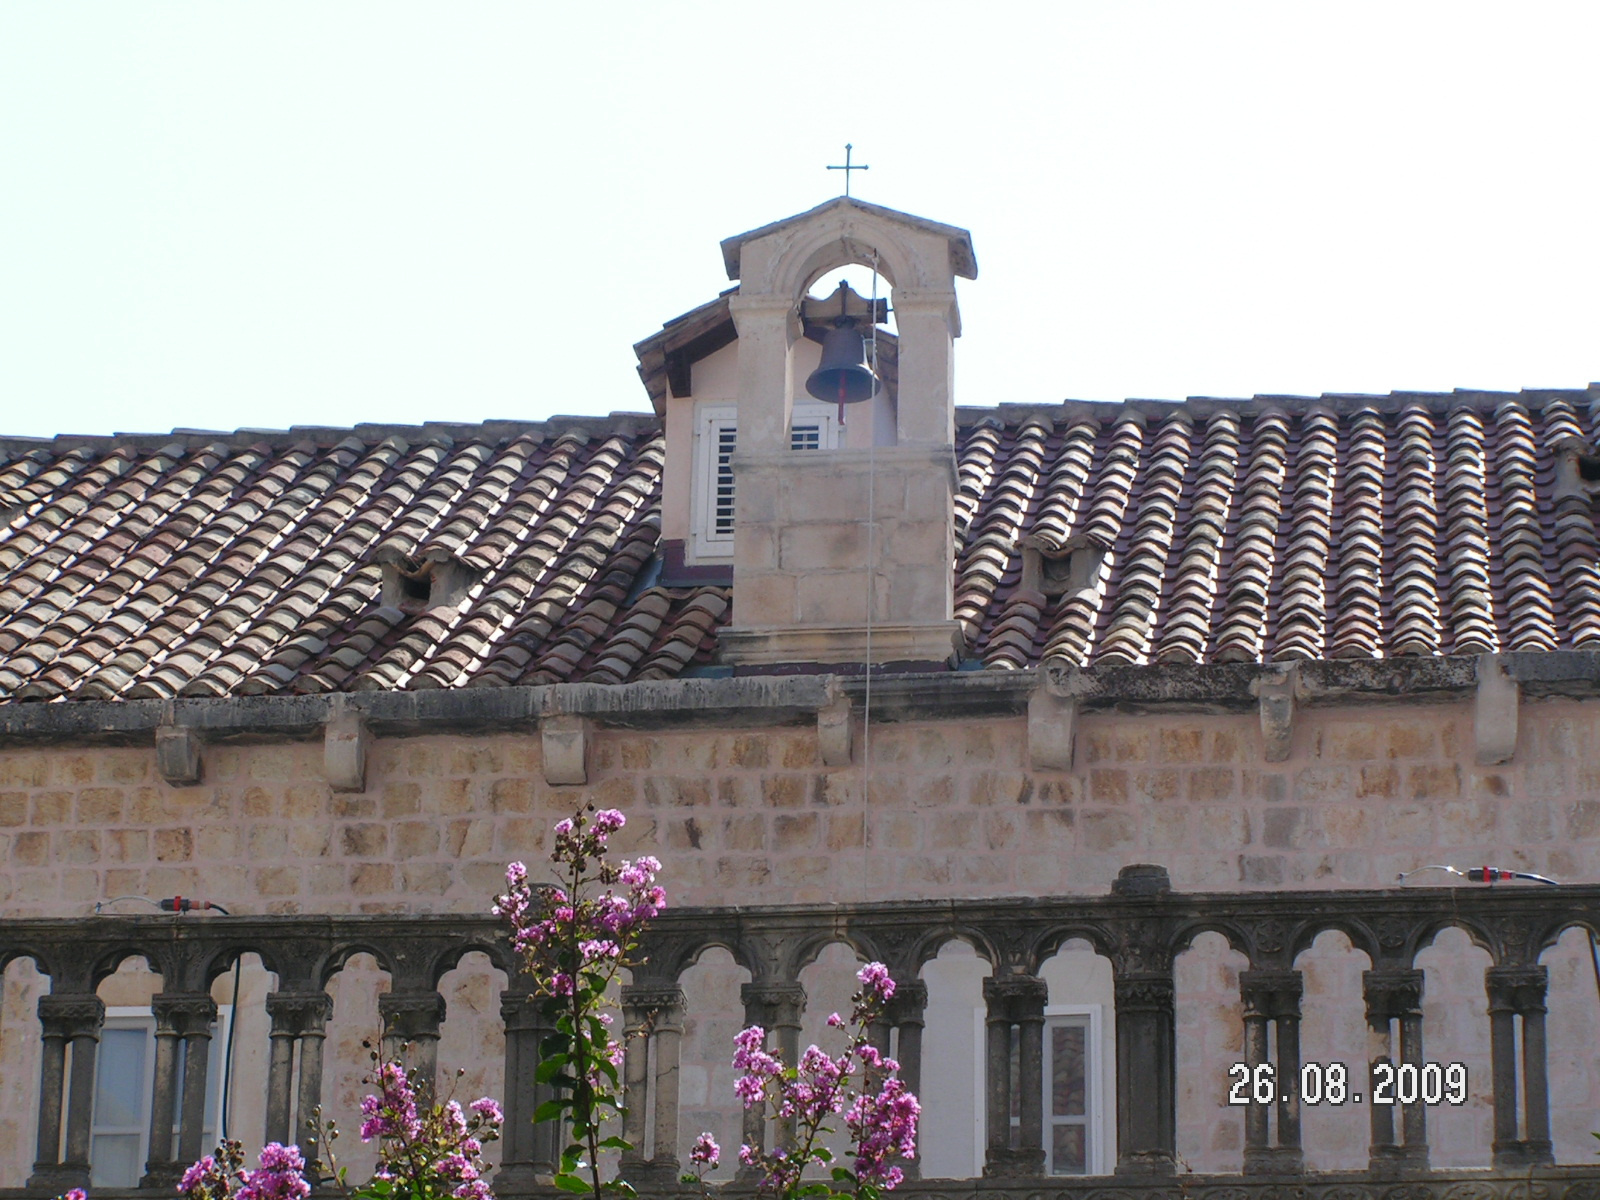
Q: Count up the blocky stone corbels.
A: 7